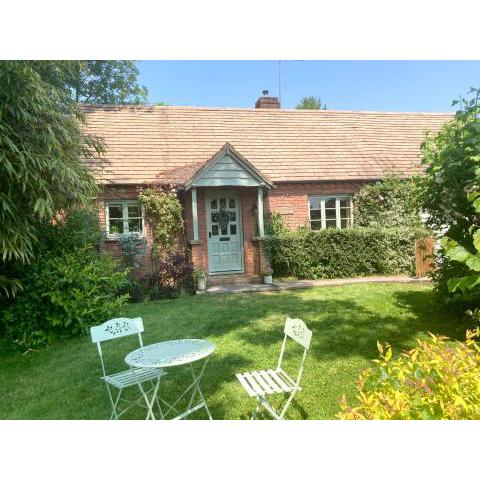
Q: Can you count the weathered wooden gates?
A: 1